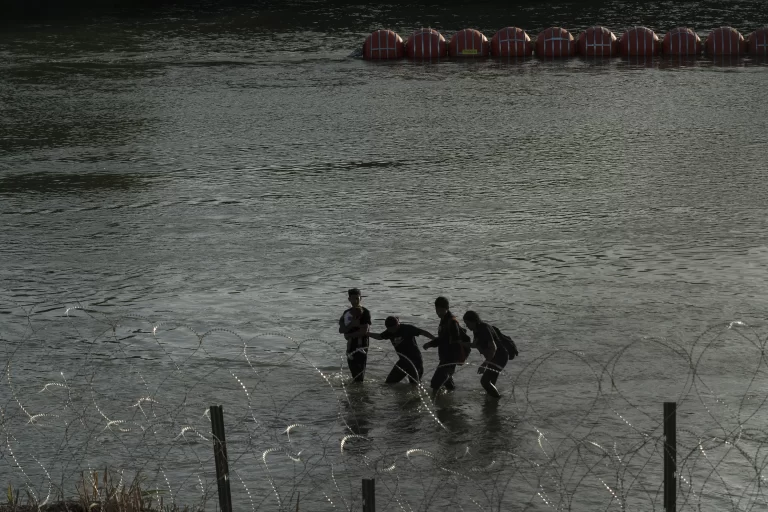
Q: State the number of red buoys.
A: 10